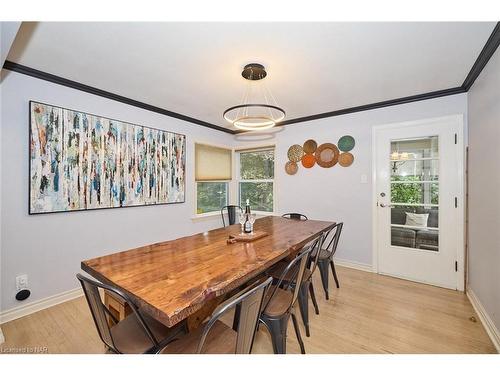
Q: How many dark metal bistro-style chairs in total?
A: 7